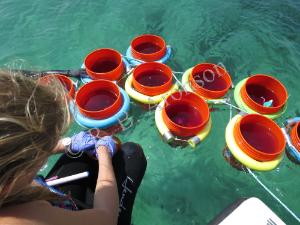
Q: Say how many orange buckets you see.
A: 10